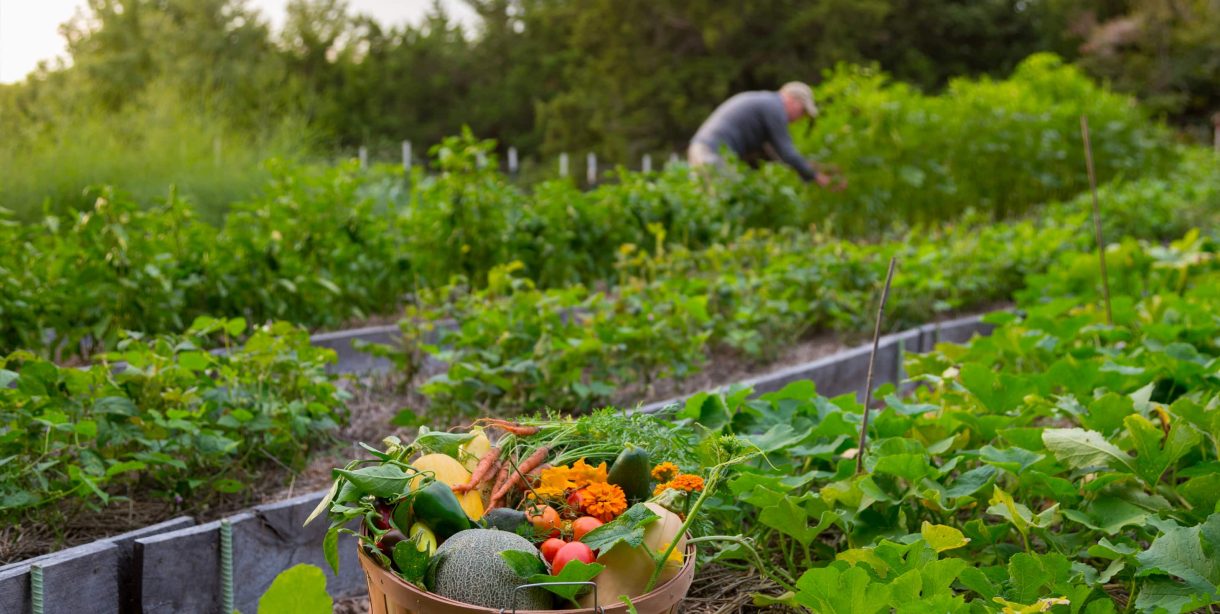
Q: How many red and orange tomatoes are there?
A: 5